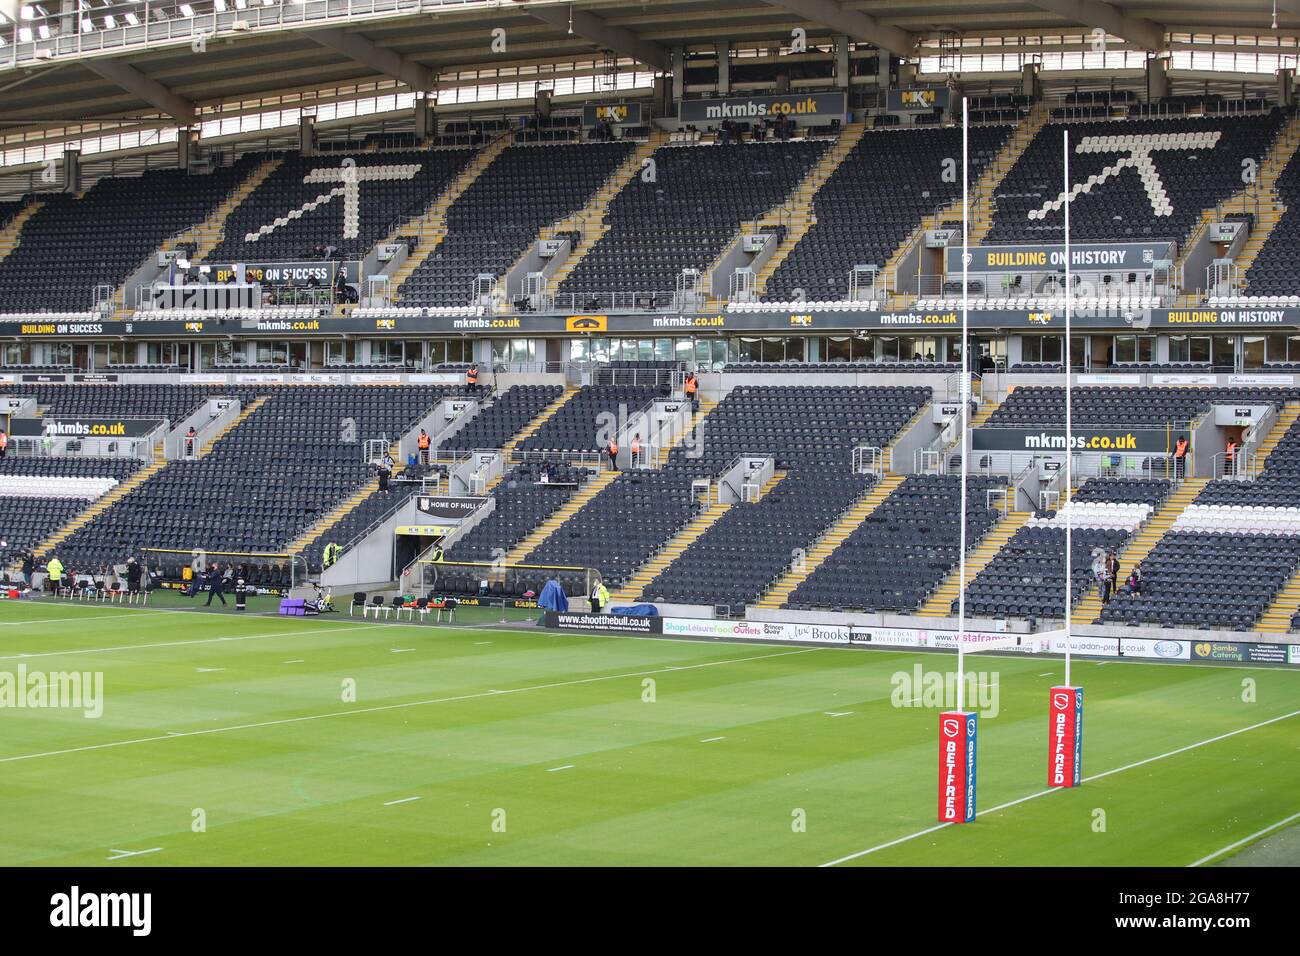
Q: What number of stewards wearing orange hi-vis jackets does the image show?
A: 9